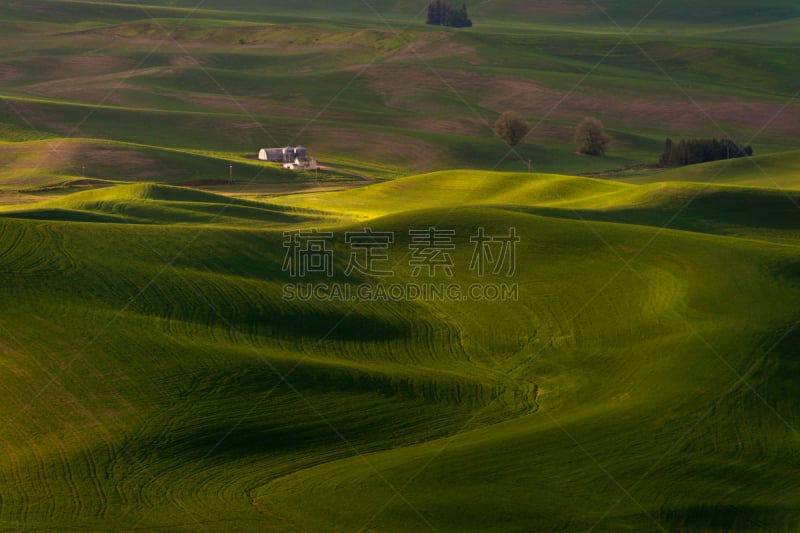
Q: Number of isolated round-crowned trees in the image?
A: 2